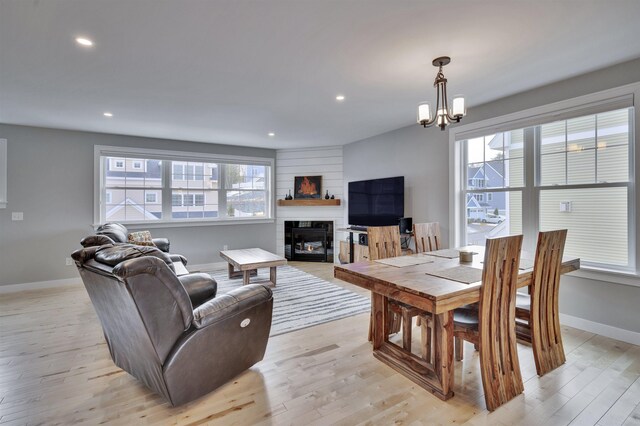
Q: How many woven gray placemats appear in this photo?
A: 4